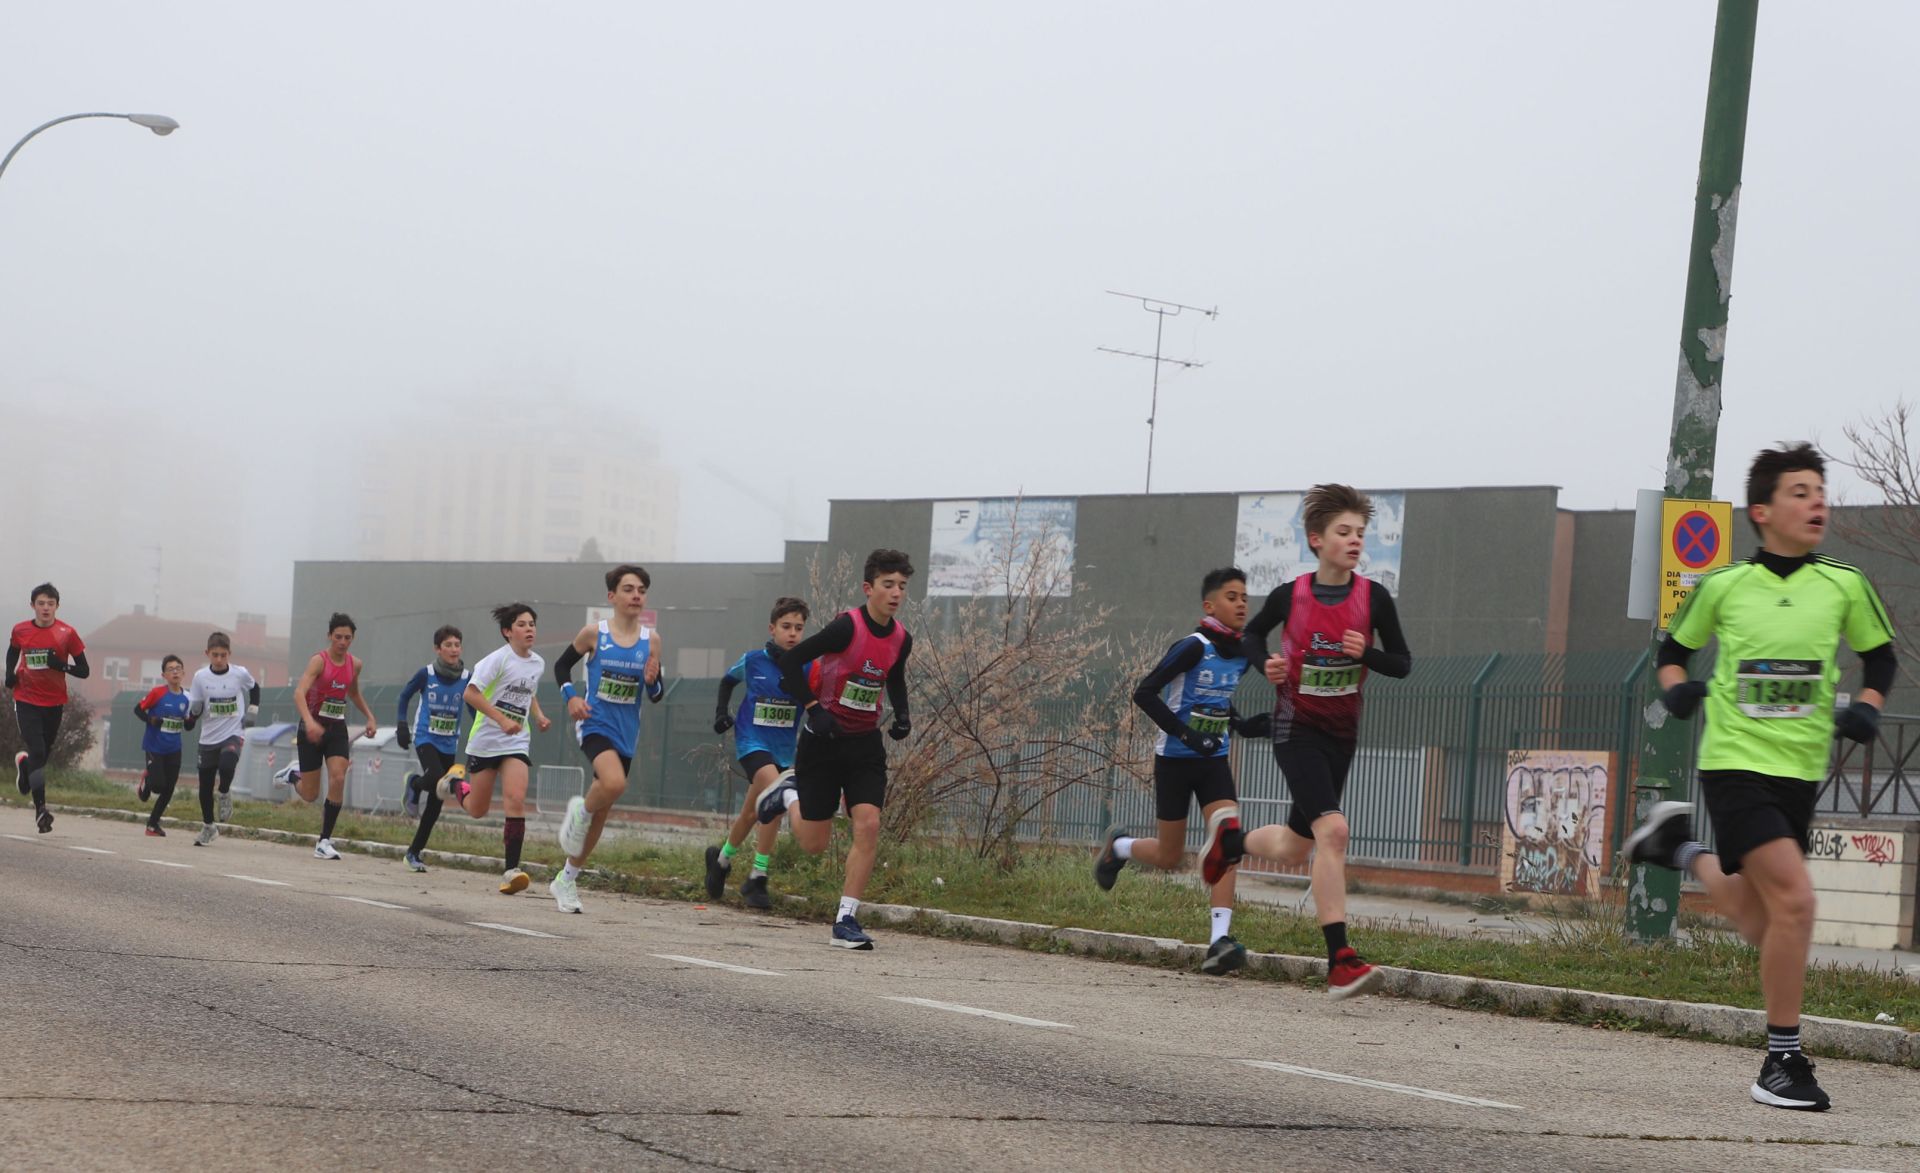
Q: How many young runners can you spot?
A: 12